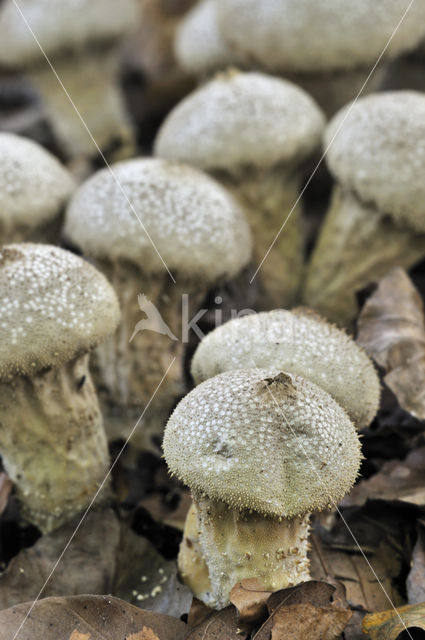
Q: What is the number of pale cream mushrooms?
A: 10